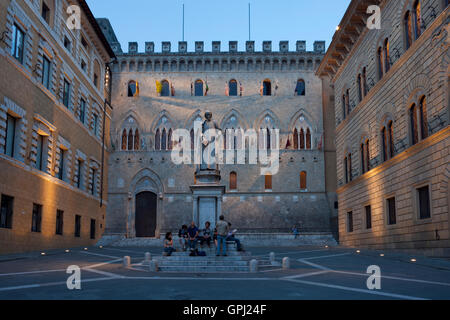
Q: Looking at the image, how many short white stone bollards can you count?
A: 6